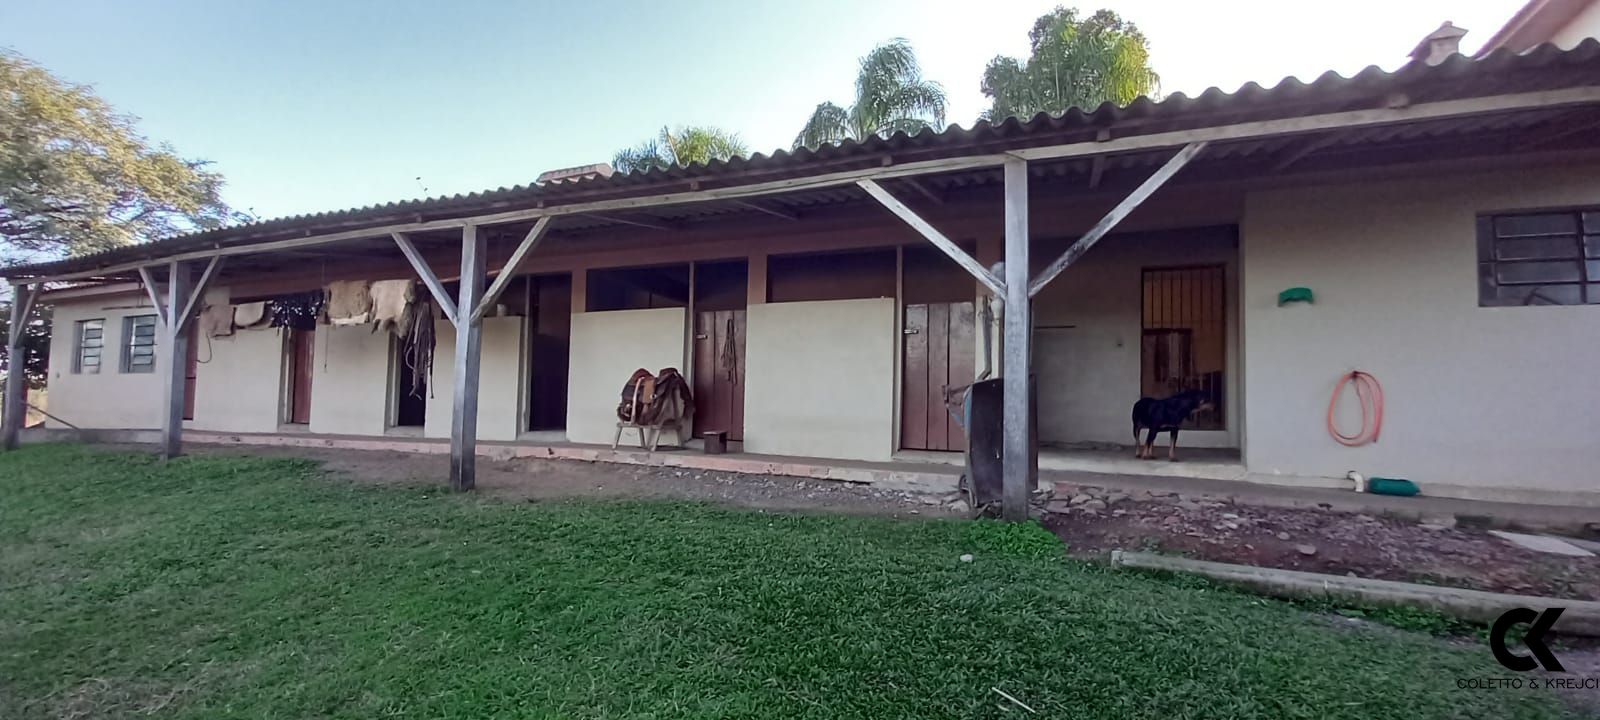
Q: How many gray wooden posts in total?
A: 4